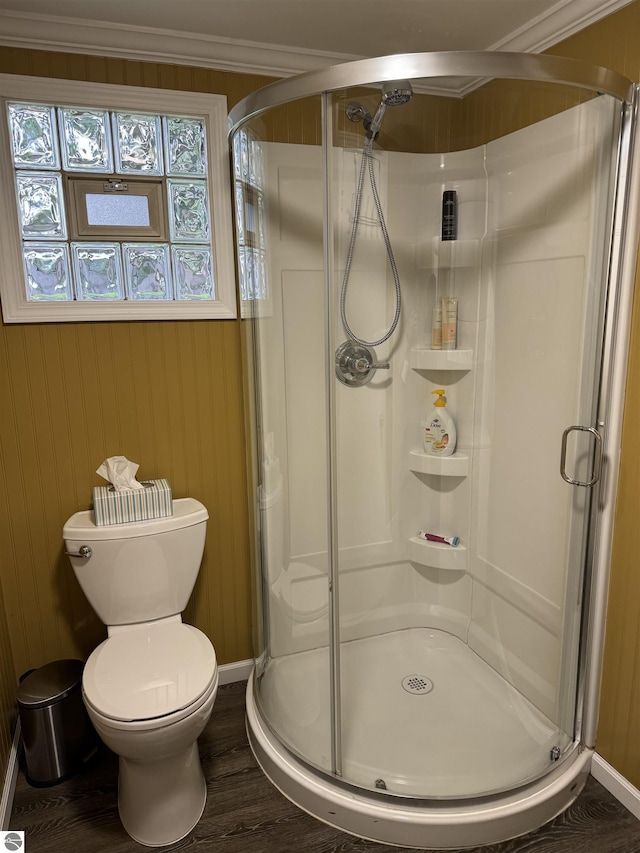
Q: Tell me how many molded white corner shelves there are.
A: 4